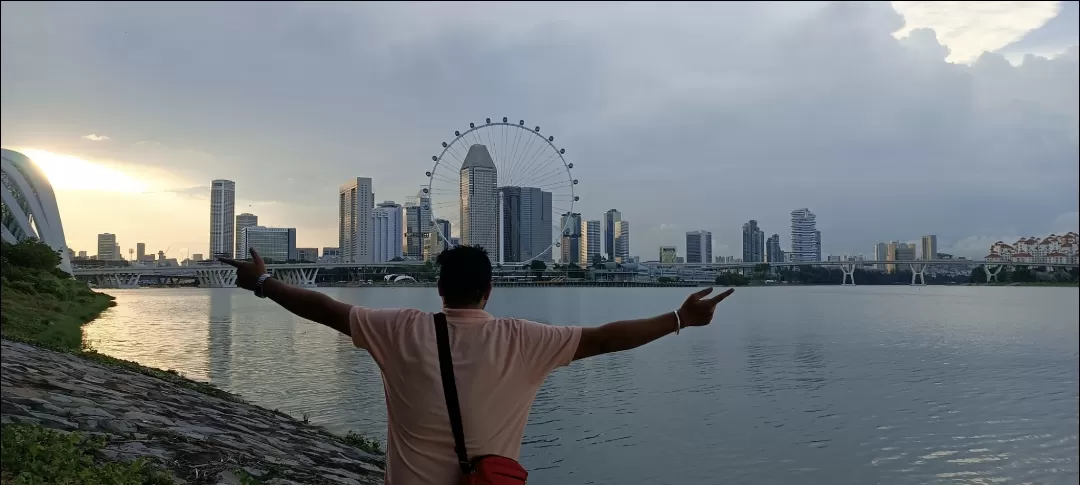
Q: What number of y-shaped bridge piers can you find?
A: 3